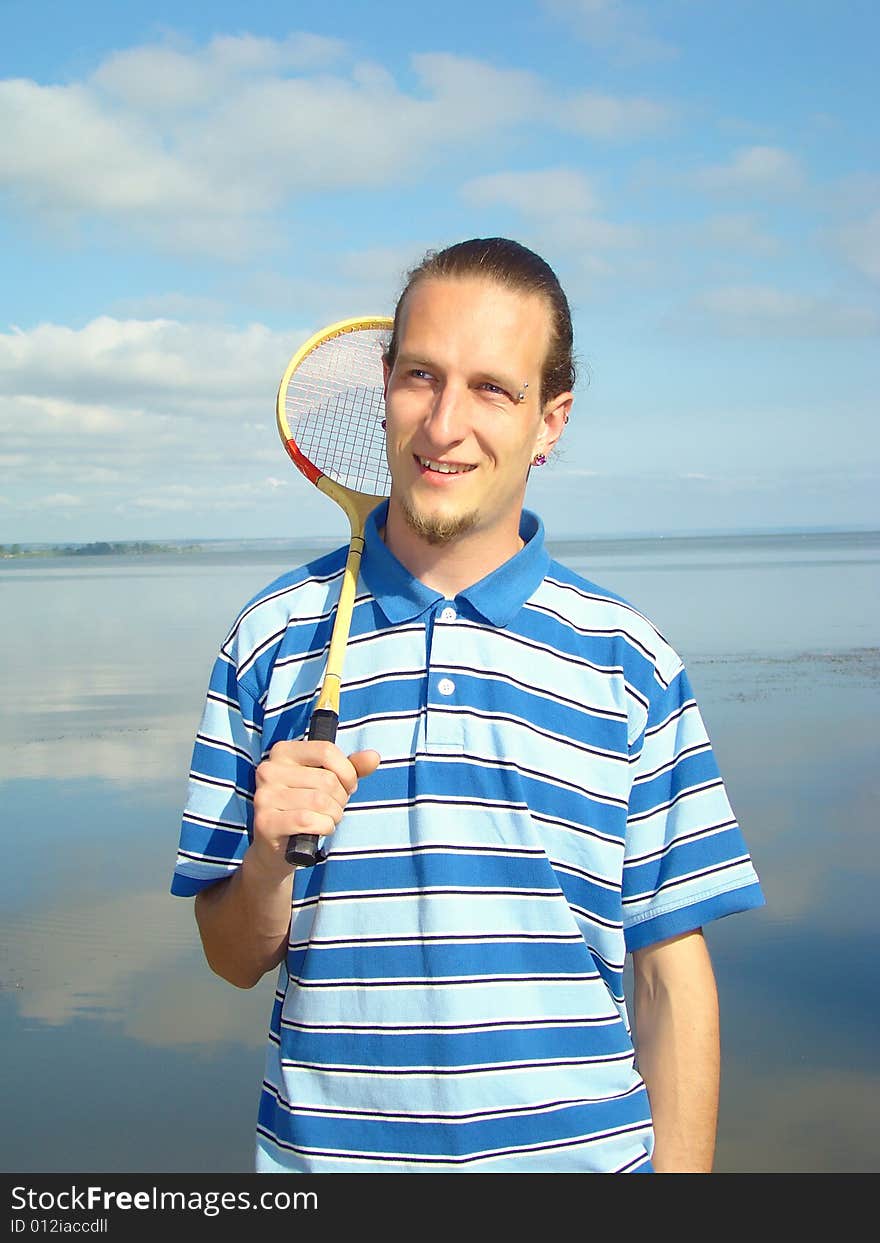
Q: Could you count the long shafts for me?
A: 1